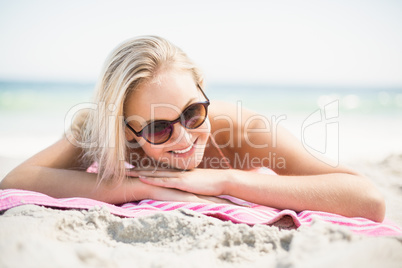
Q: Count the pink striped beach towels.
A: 1